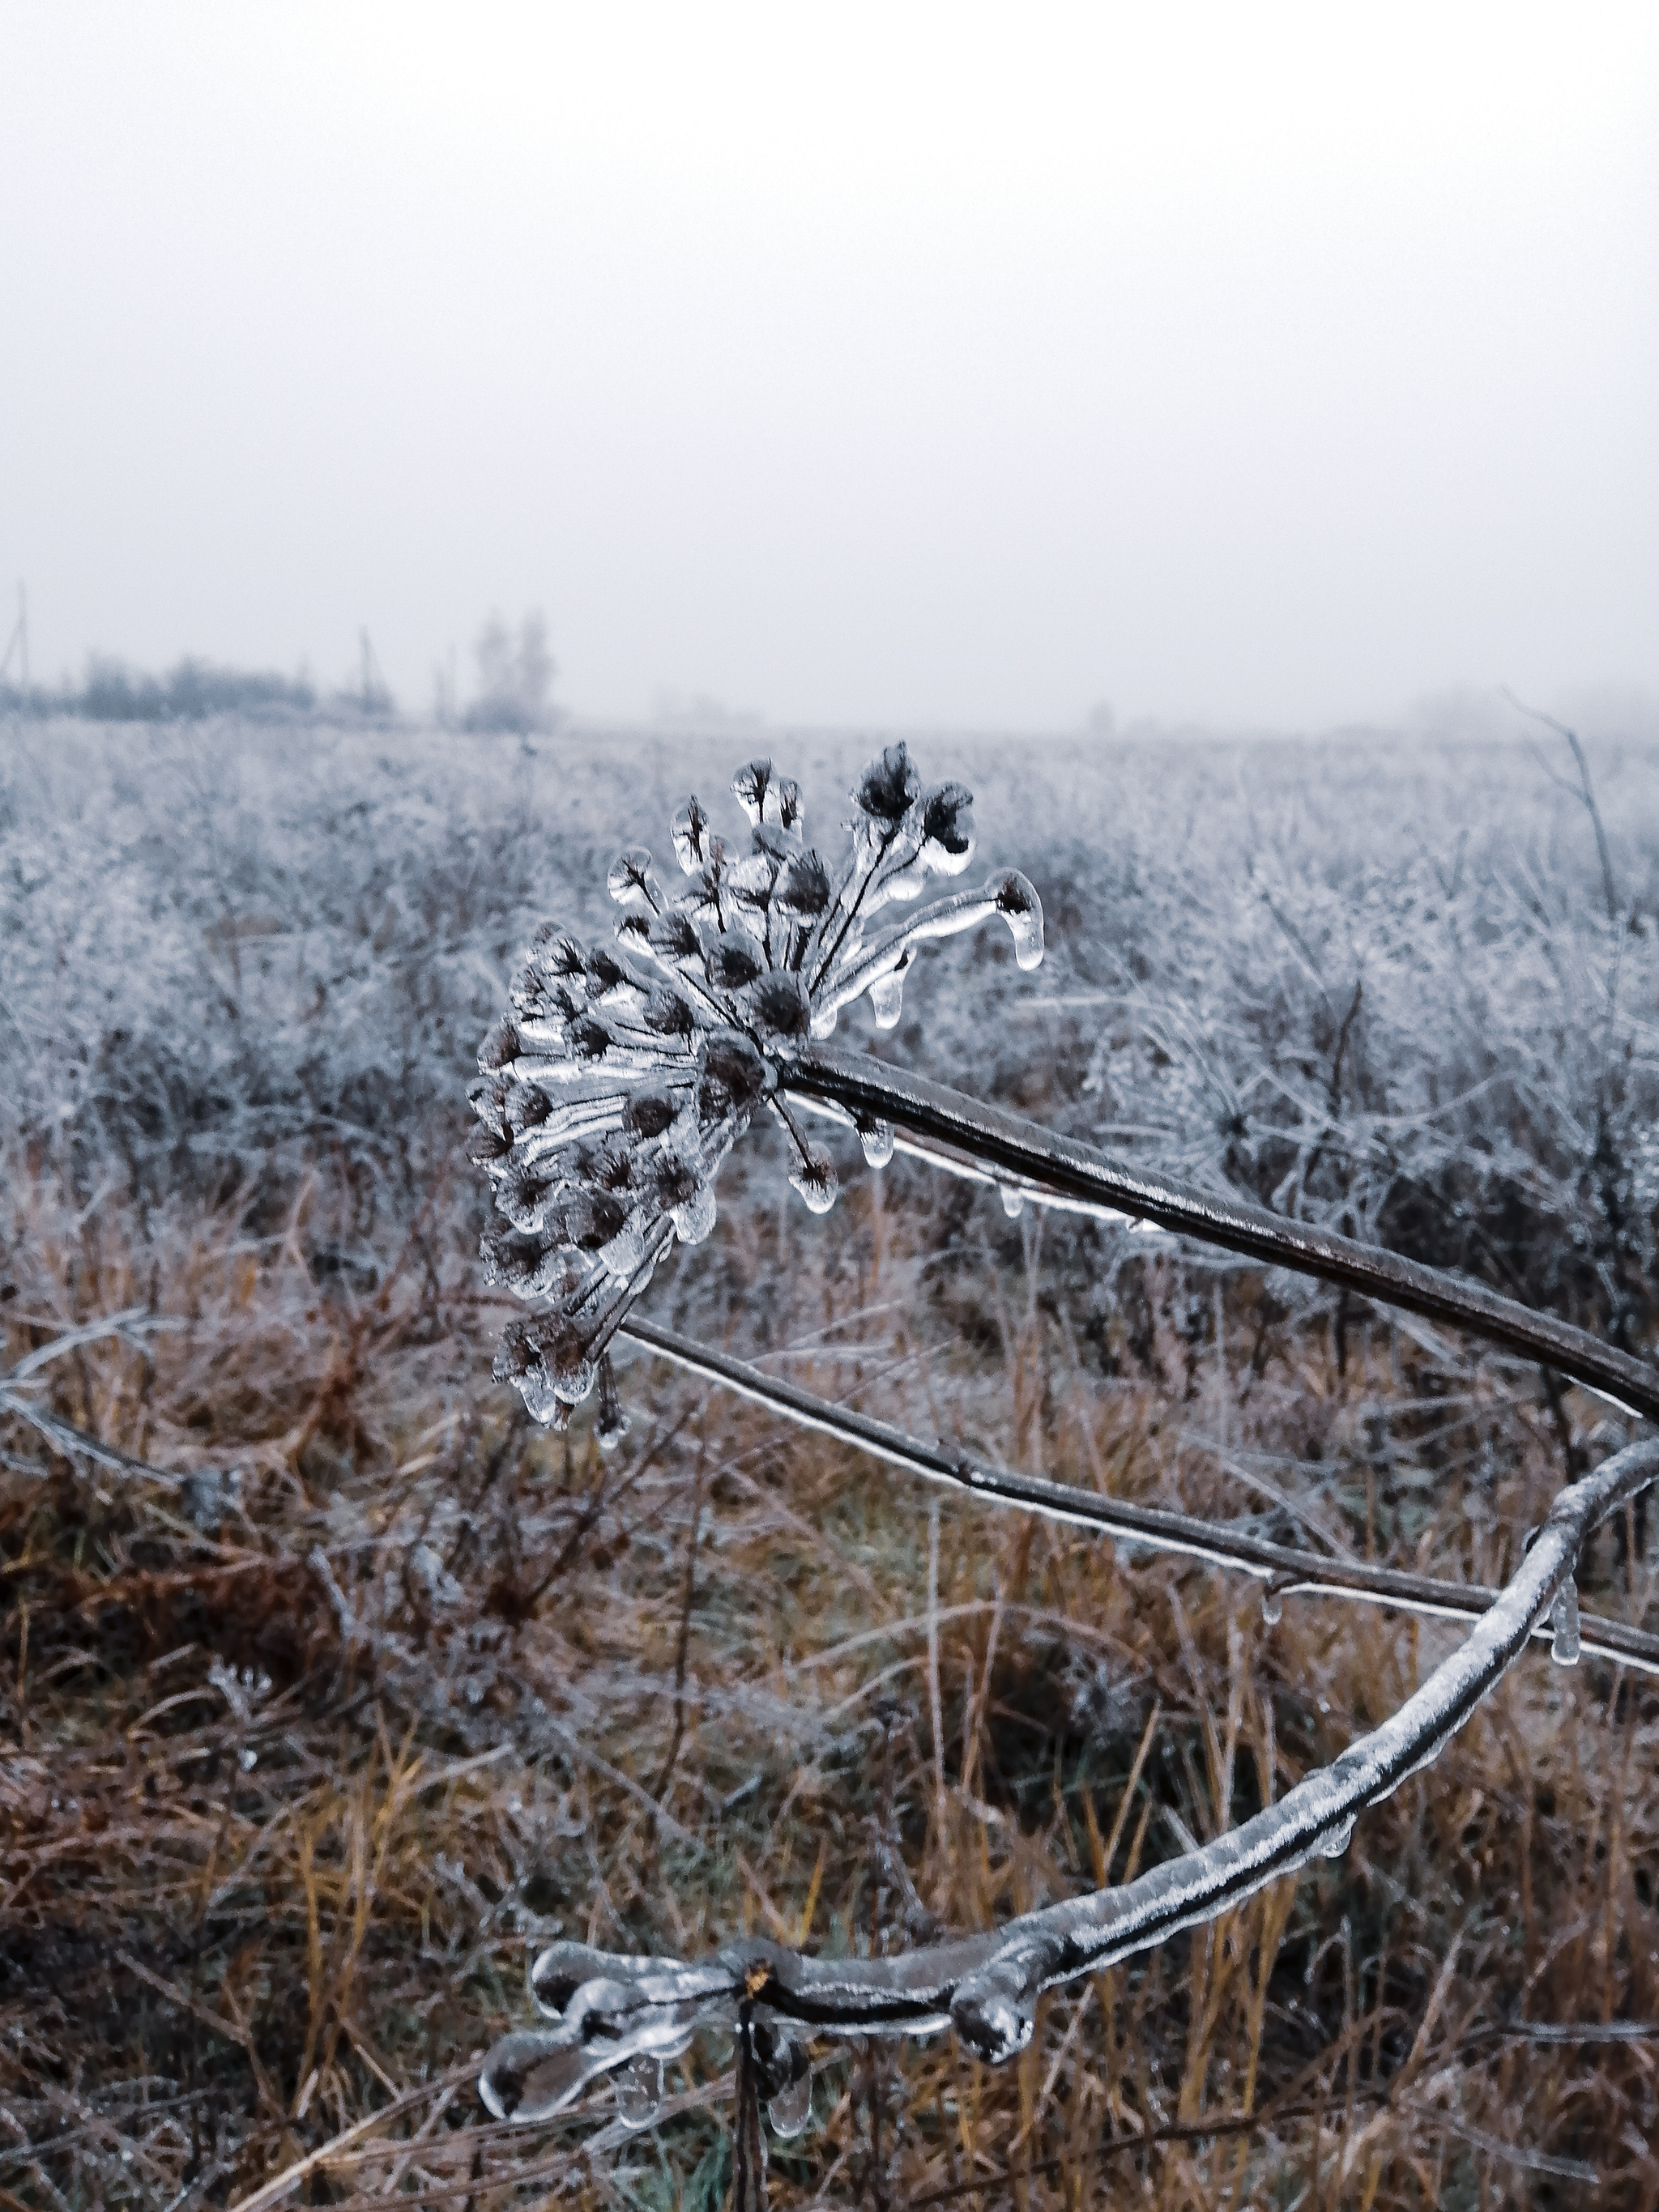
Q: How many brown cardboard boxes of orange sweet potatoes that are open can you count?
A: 0